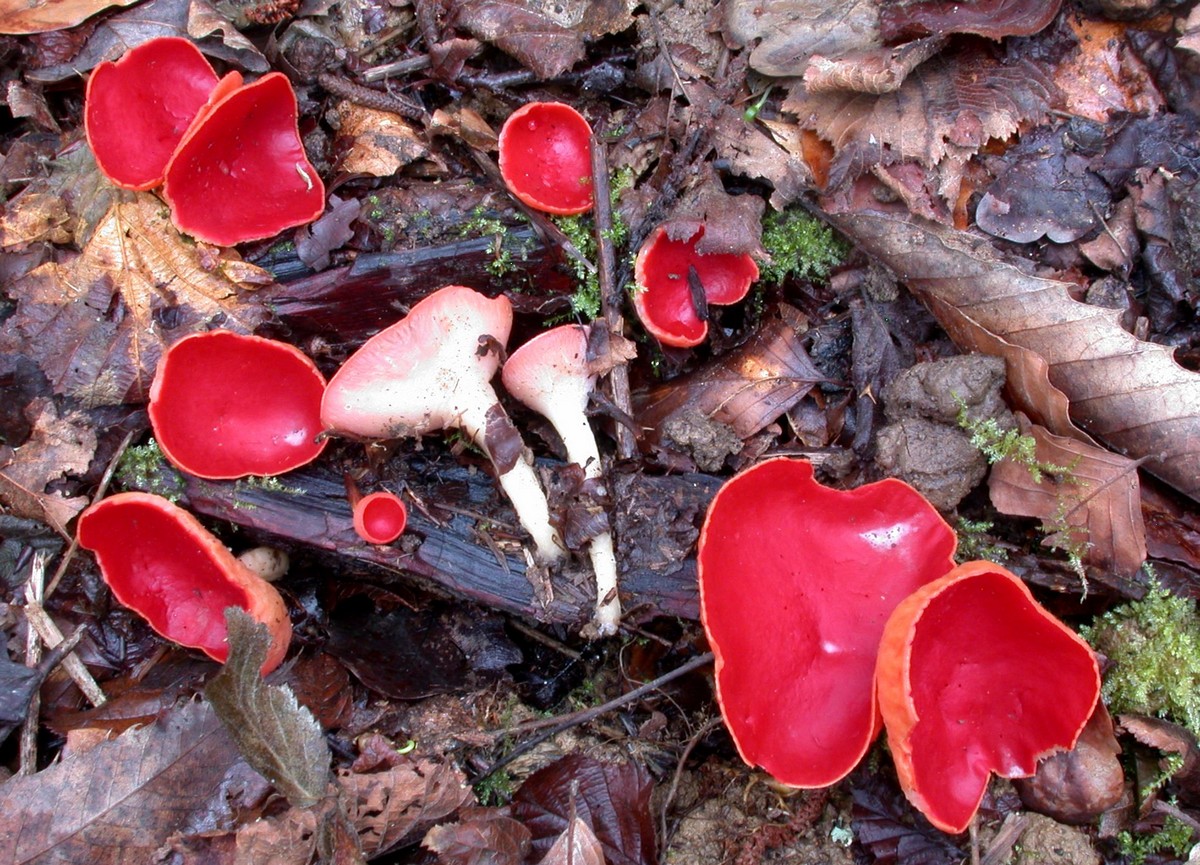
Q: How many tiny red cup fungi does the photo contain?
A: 1